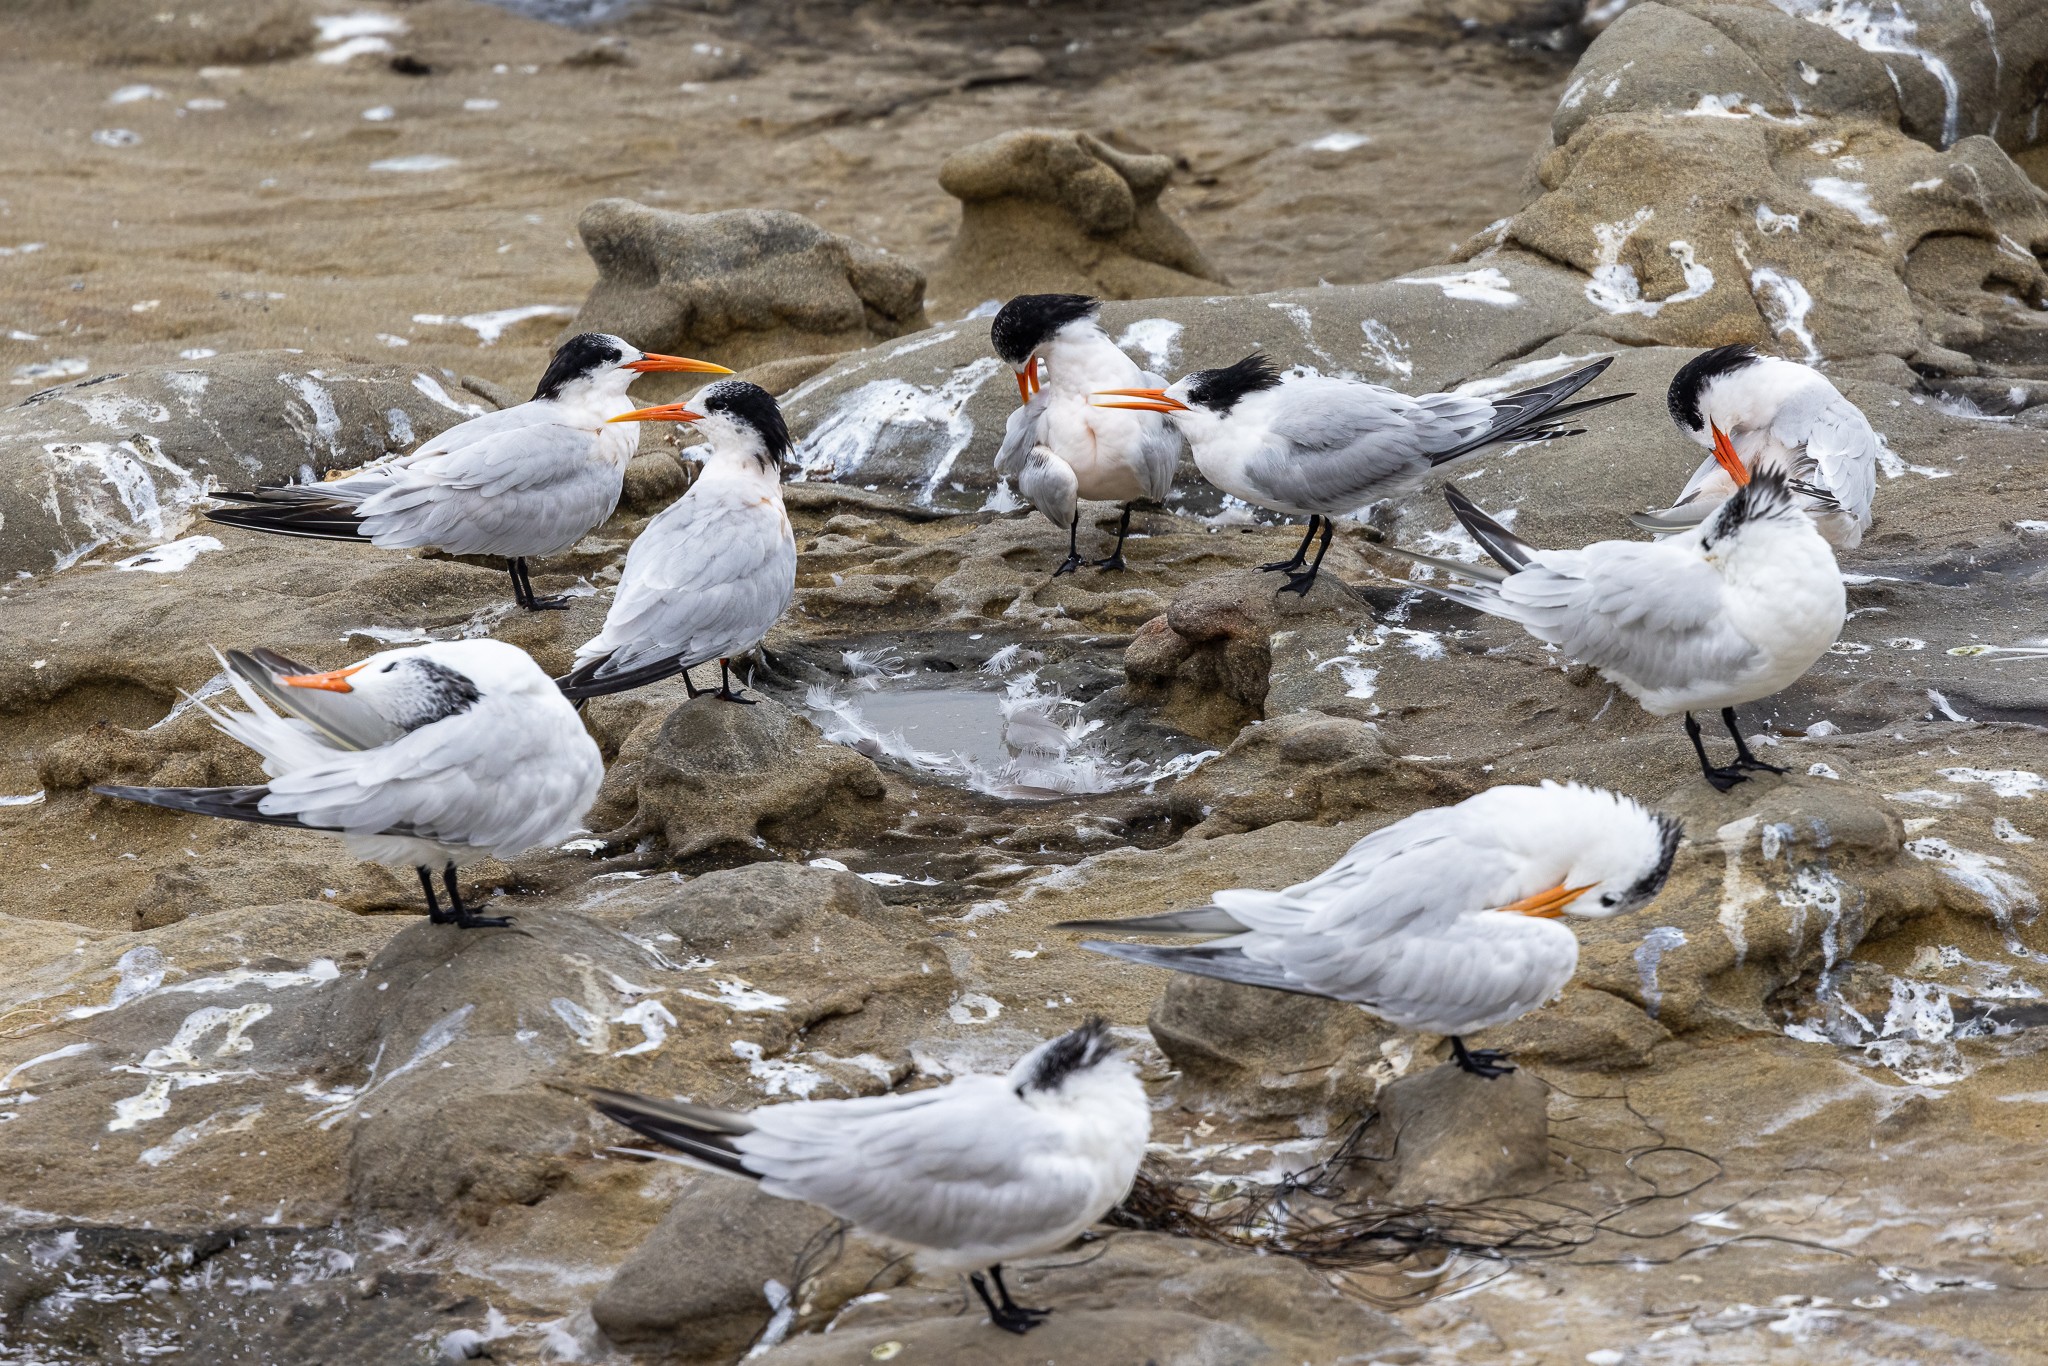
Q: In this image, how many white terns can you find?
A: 9